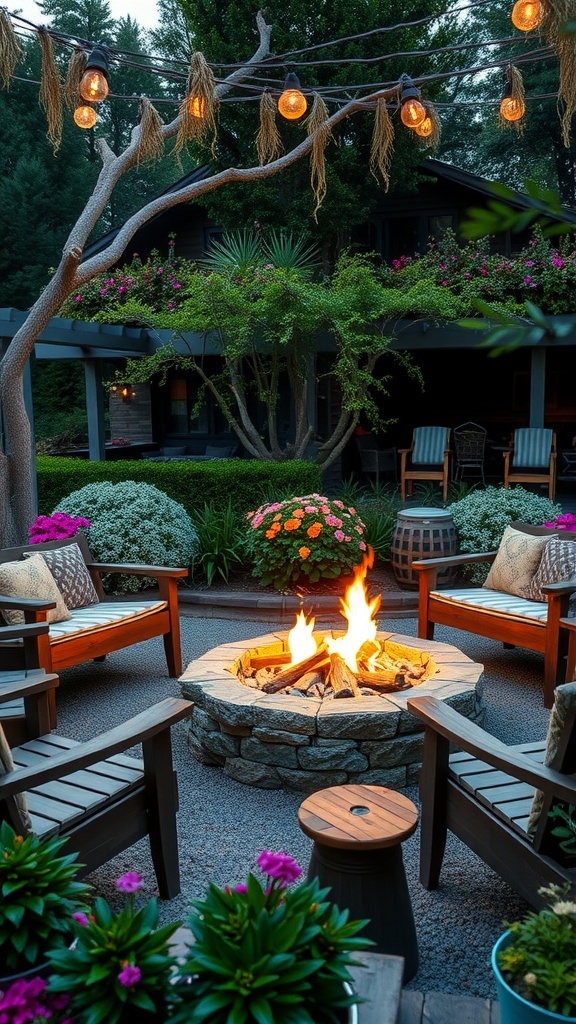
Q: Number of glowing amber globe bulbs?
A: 8